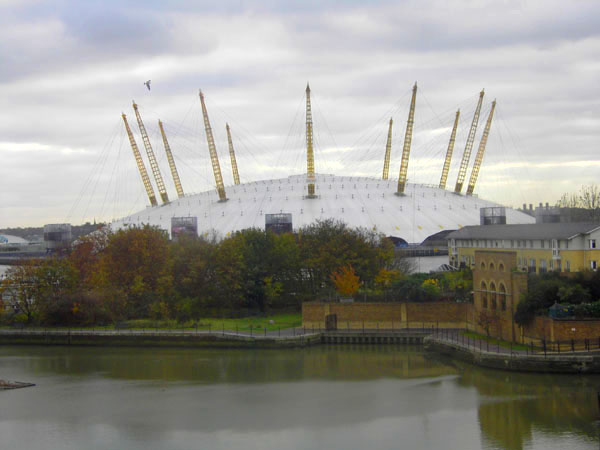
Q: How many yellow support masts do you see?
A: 11